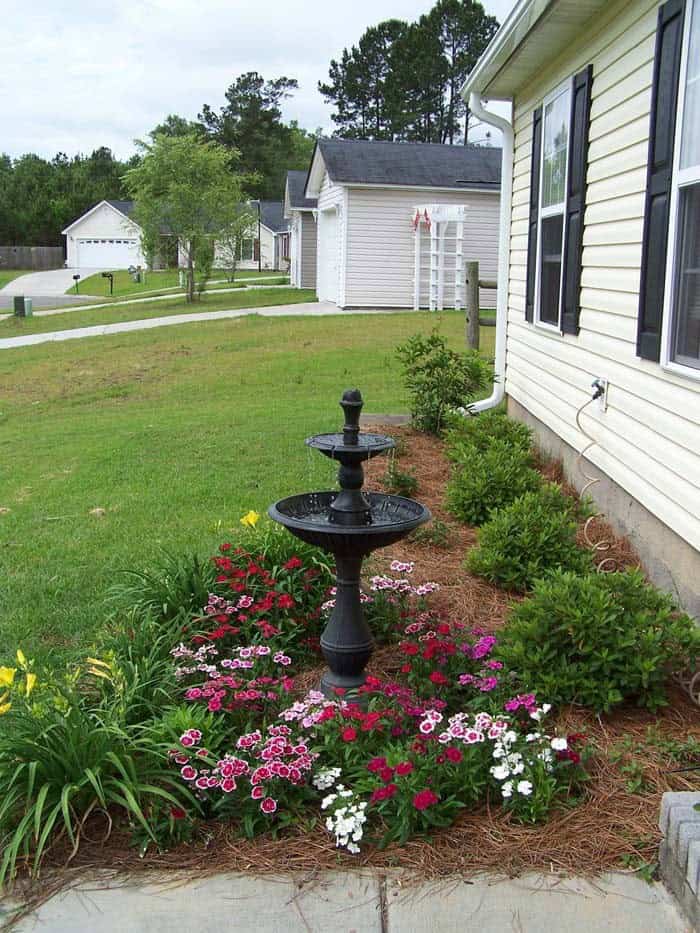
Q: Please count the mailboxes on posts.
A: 2